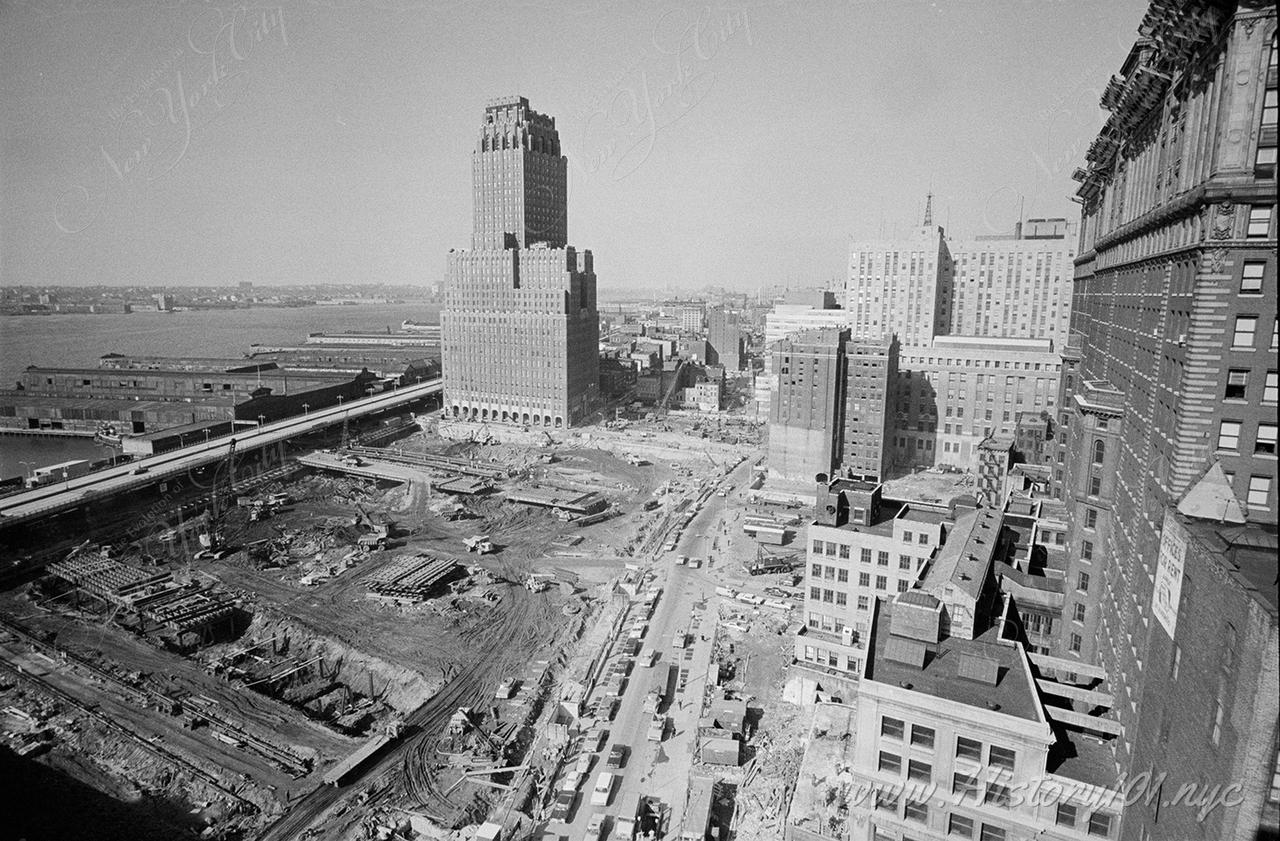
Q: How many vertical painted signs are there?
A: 1